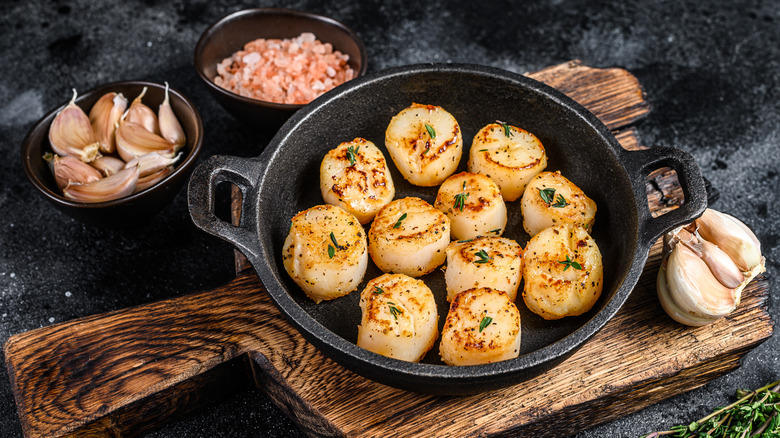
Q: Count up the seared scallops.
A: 11